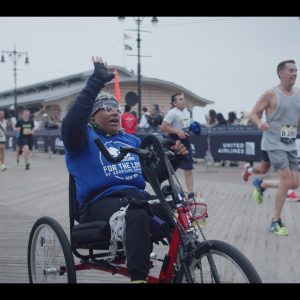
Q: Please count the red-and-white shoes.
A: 2